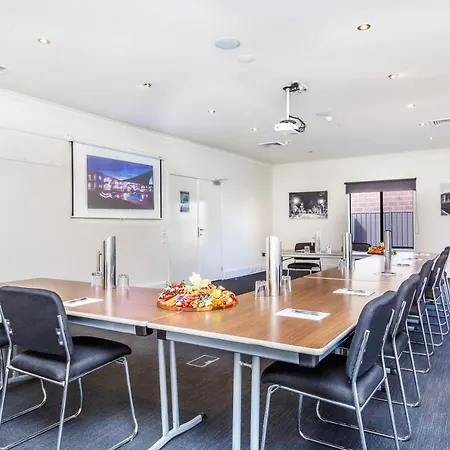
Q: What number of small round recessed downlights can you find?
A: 11